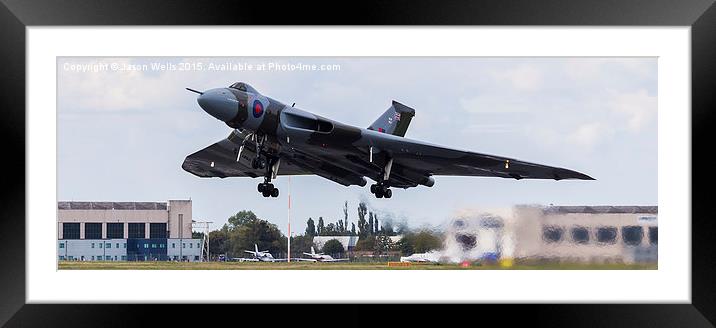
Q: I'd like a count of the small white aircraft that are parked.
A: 2